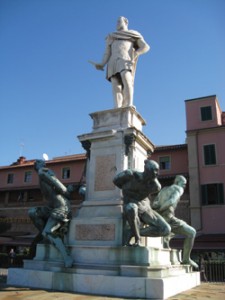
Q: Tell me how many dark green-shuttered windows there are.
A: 3